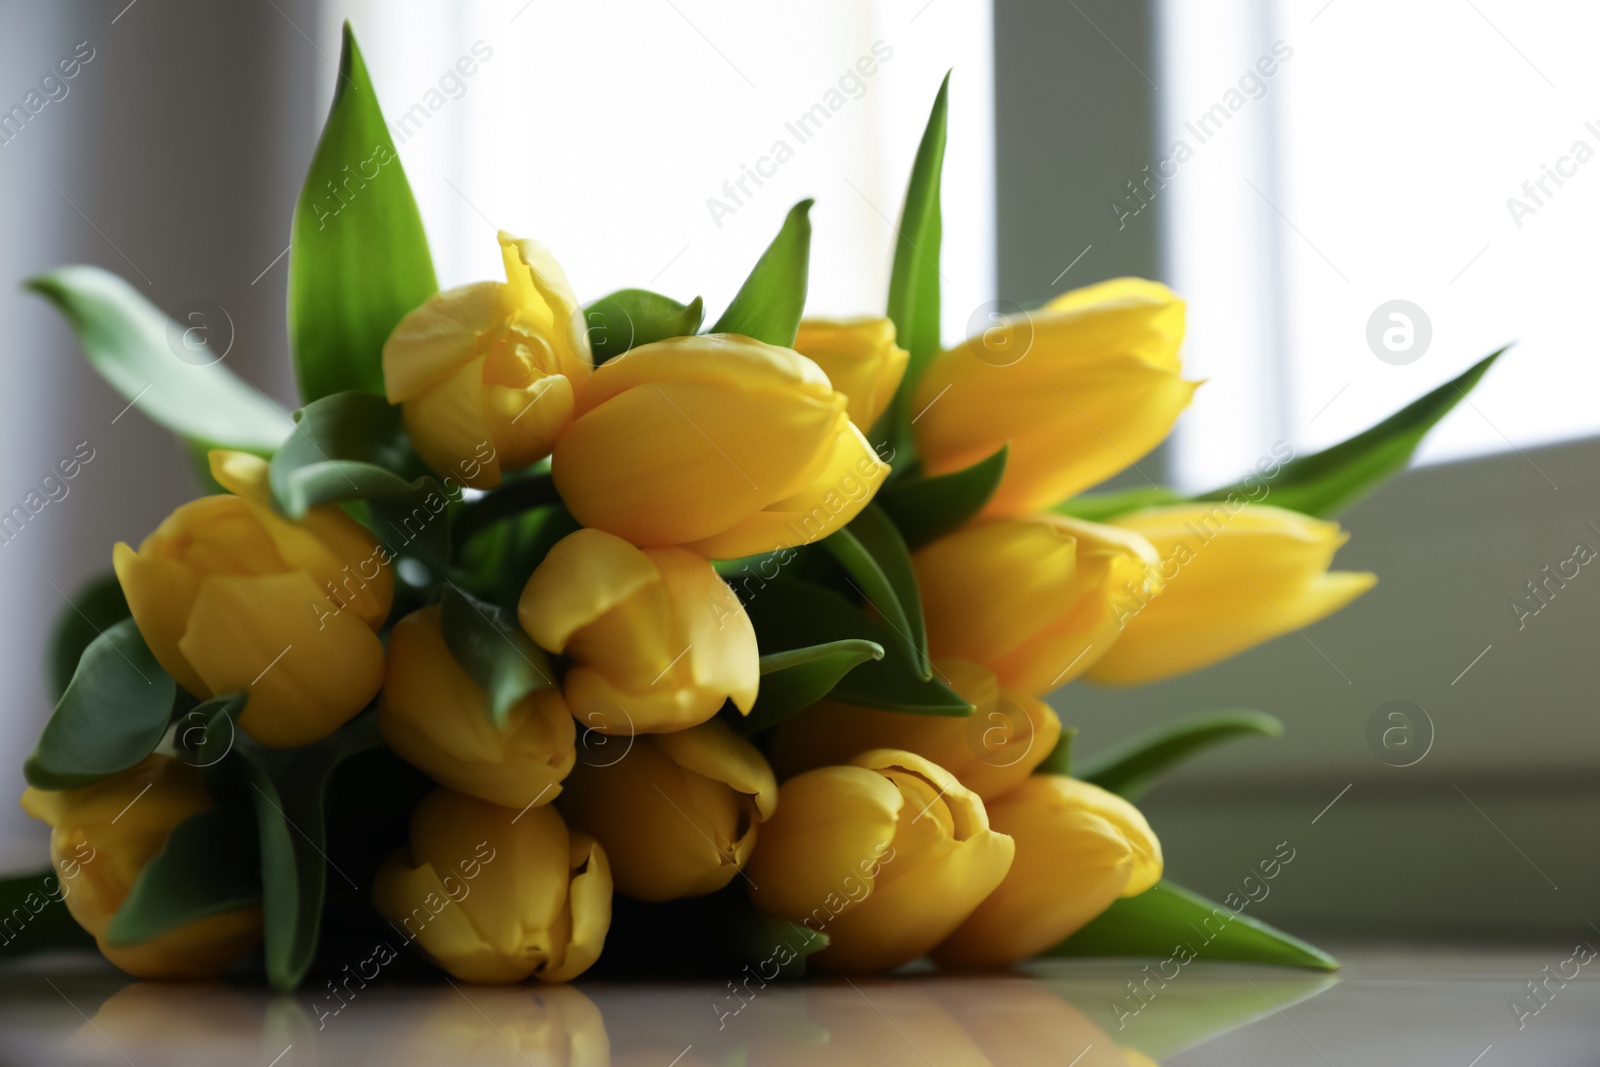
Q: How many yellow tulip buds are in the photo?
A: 15